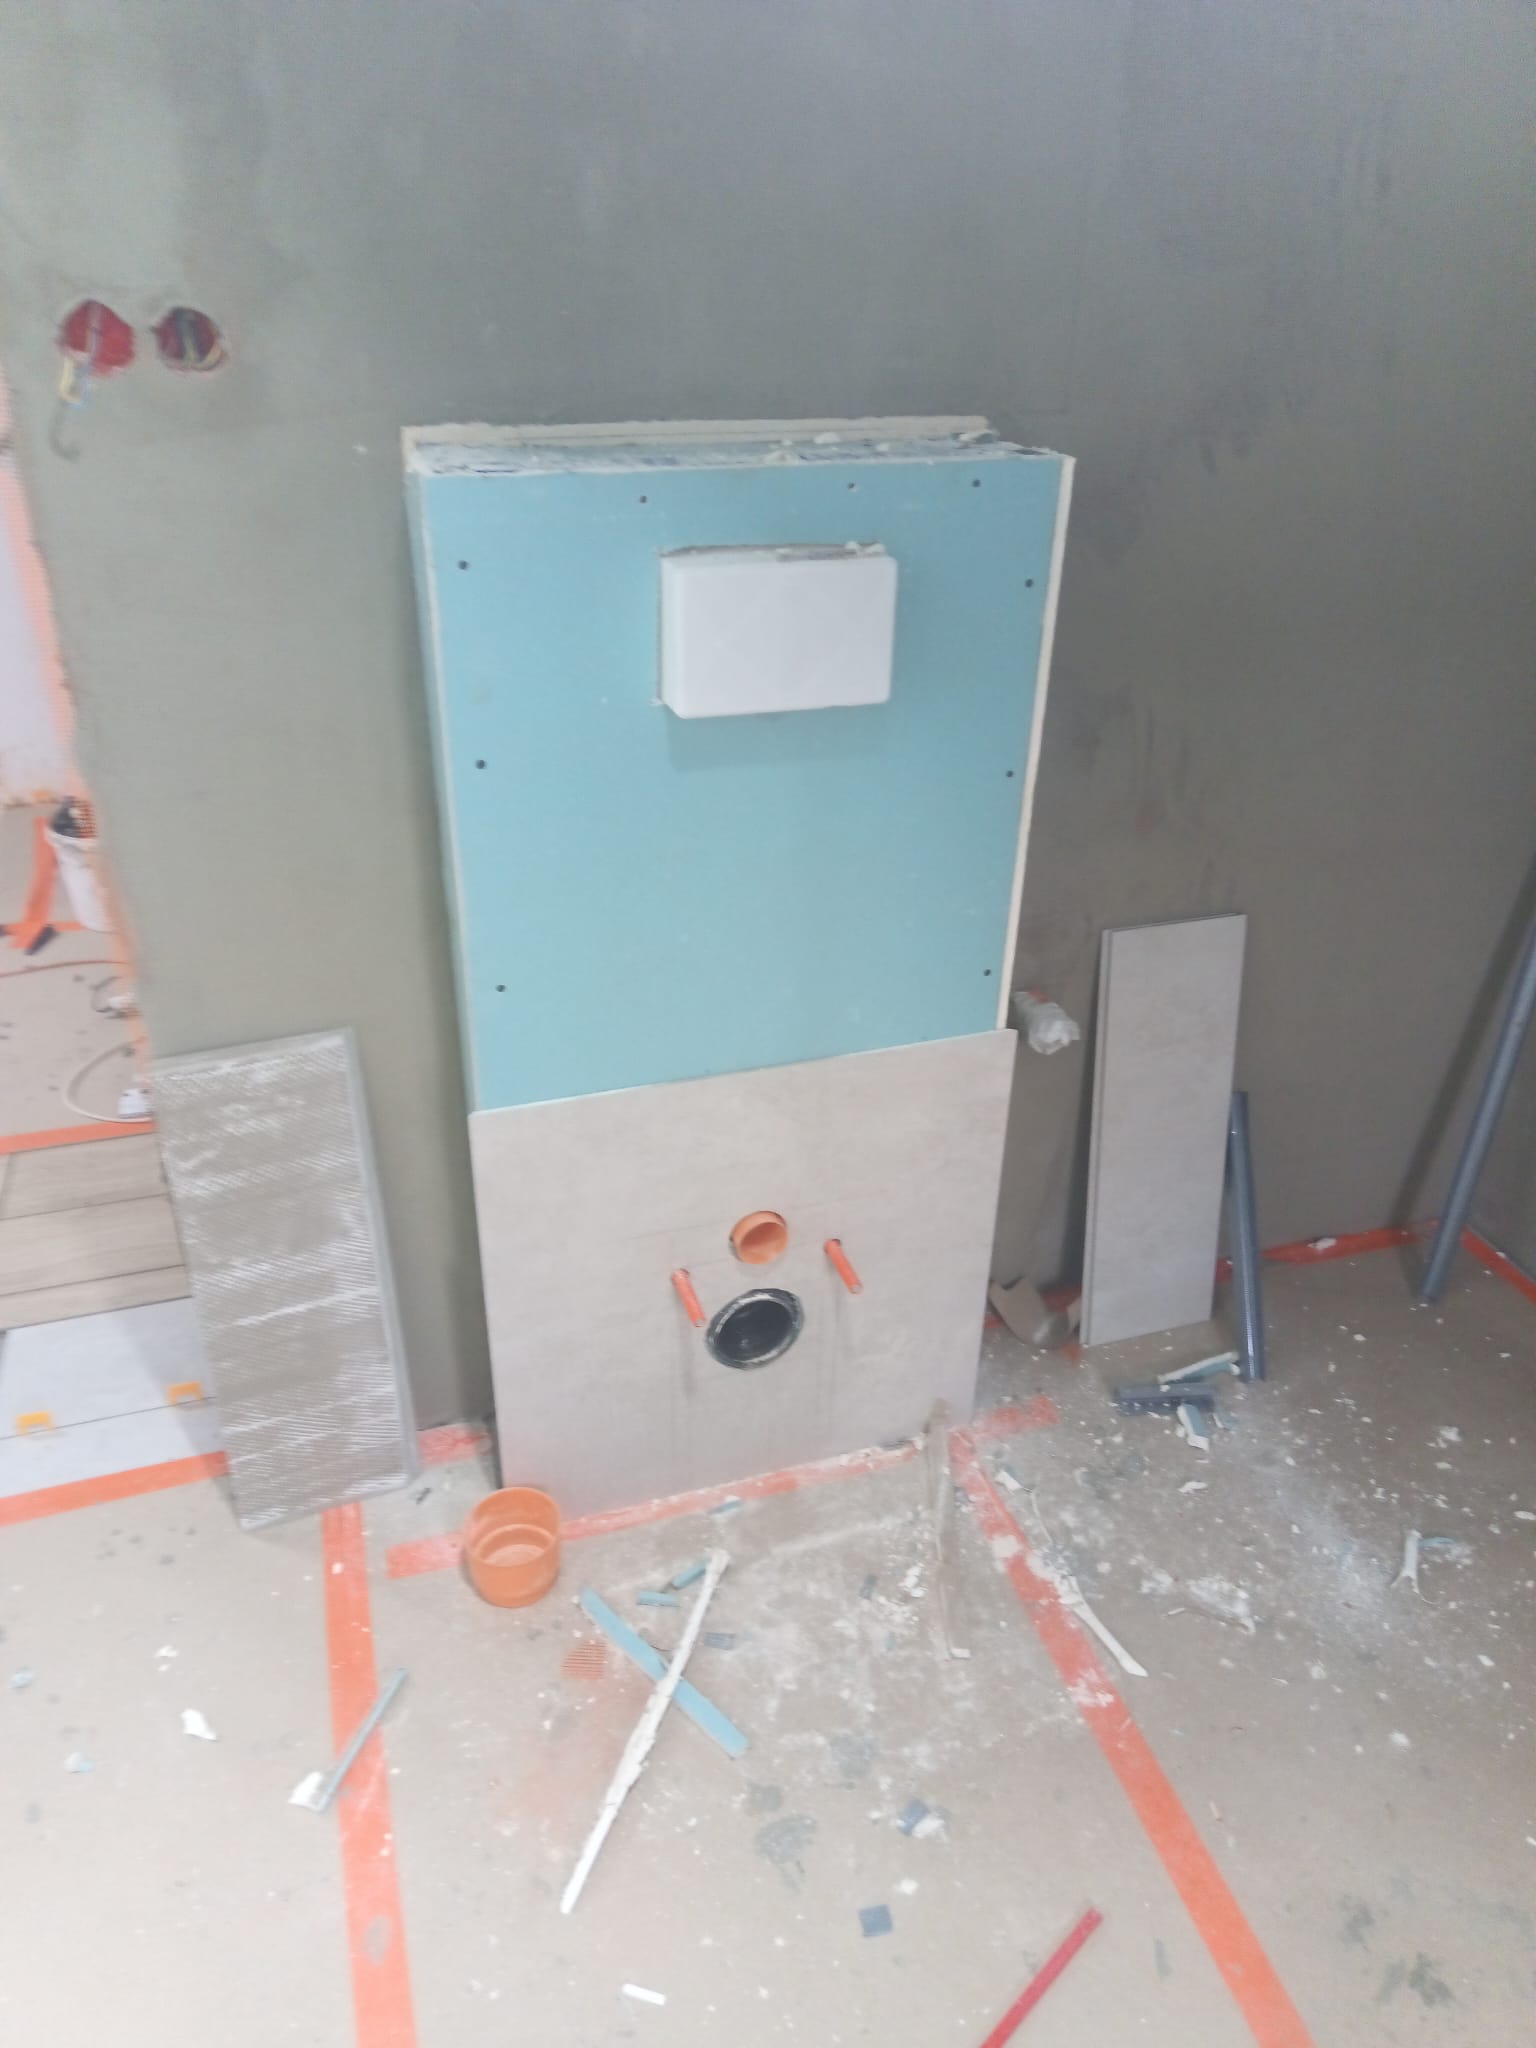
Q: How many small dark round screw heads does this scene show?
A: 9